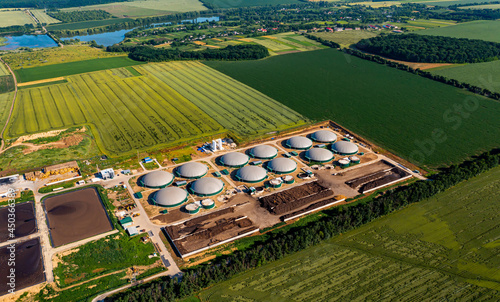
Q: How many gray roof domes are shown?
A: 12